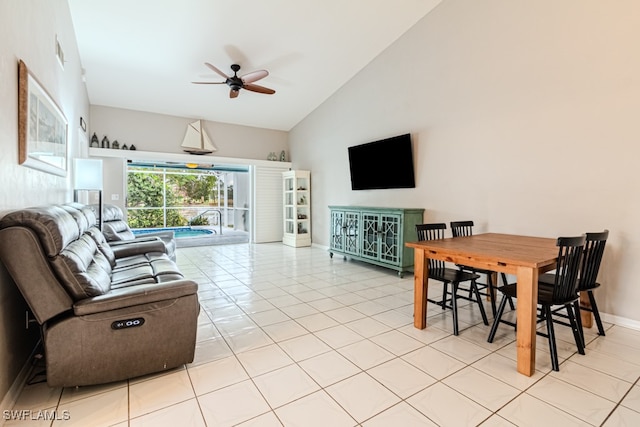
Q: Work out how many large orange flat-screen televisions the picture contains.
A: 0